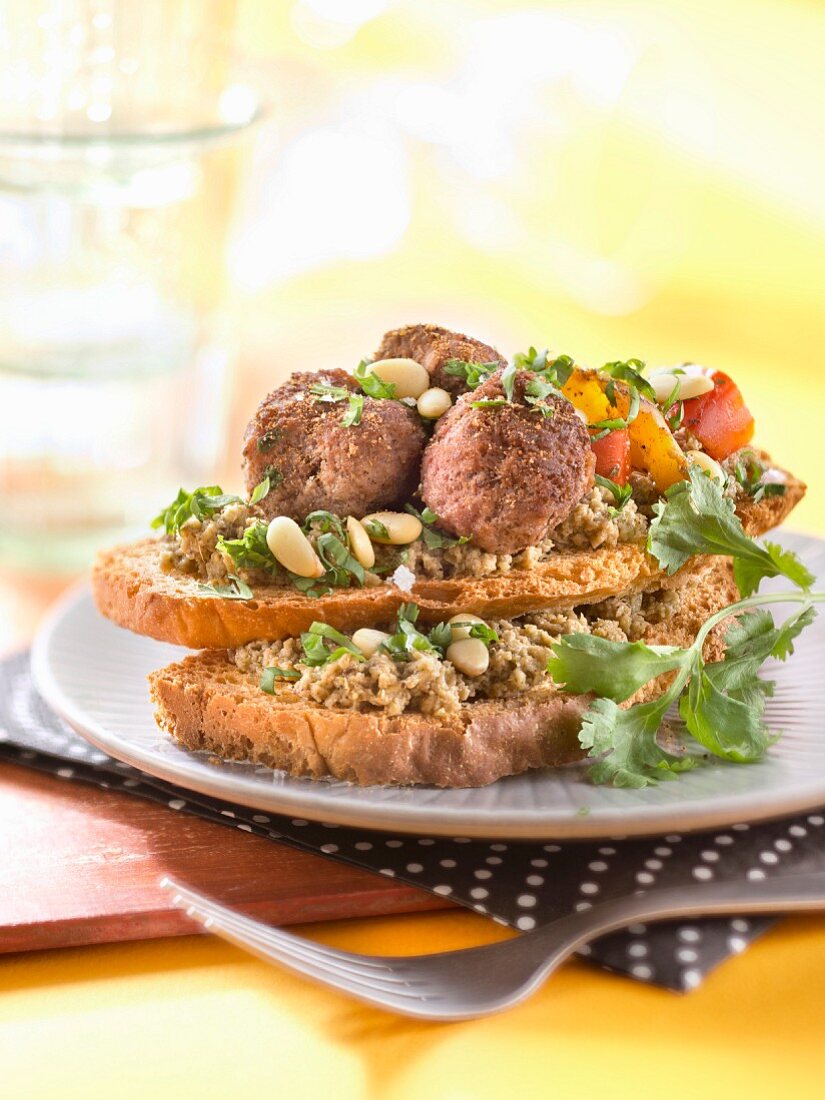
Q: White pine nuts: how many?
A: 10